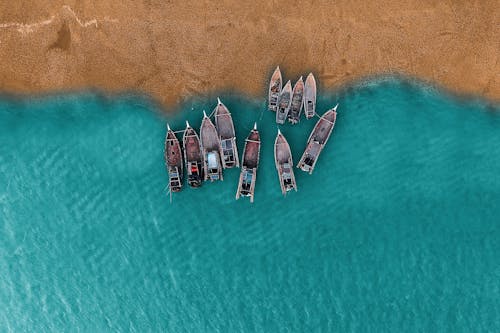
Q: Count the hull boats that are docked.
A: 11